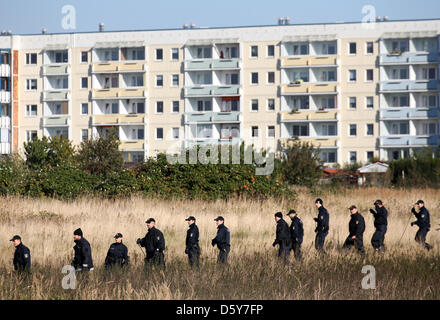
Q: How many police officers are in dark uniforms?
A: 12